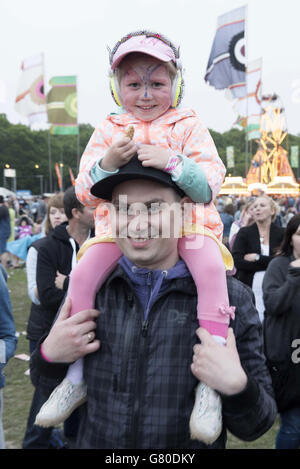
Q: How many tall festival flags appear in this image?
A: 4